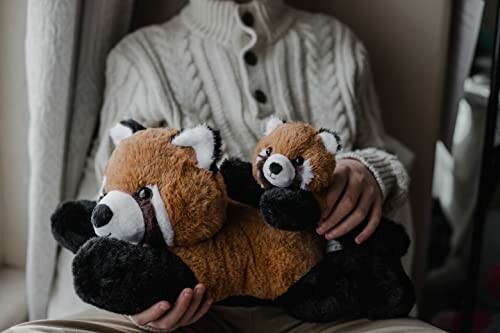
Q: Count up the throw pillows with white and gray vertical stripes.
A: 0